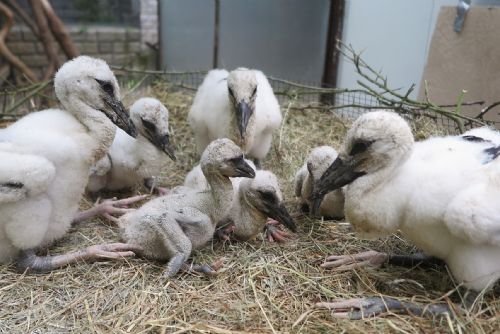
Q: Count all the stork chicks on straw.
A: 7